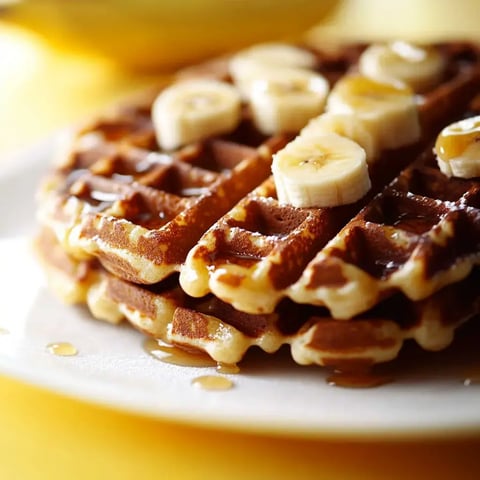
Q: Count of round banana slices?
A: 8